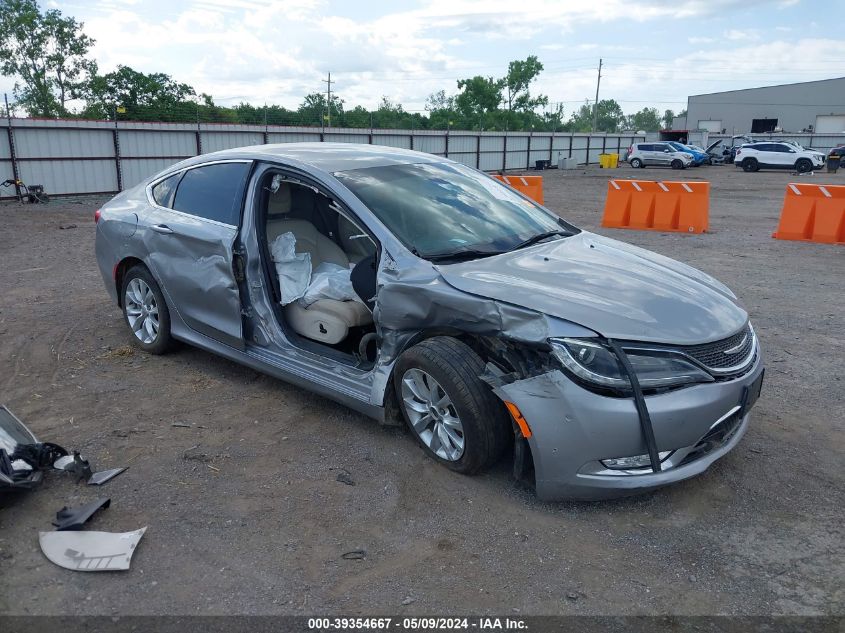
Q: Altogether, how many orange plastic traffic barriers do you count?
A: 3